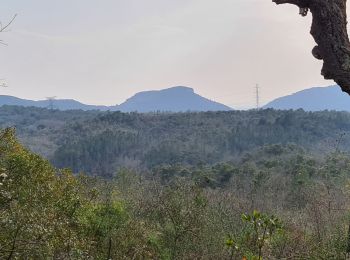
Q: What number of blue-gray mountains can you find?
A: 3